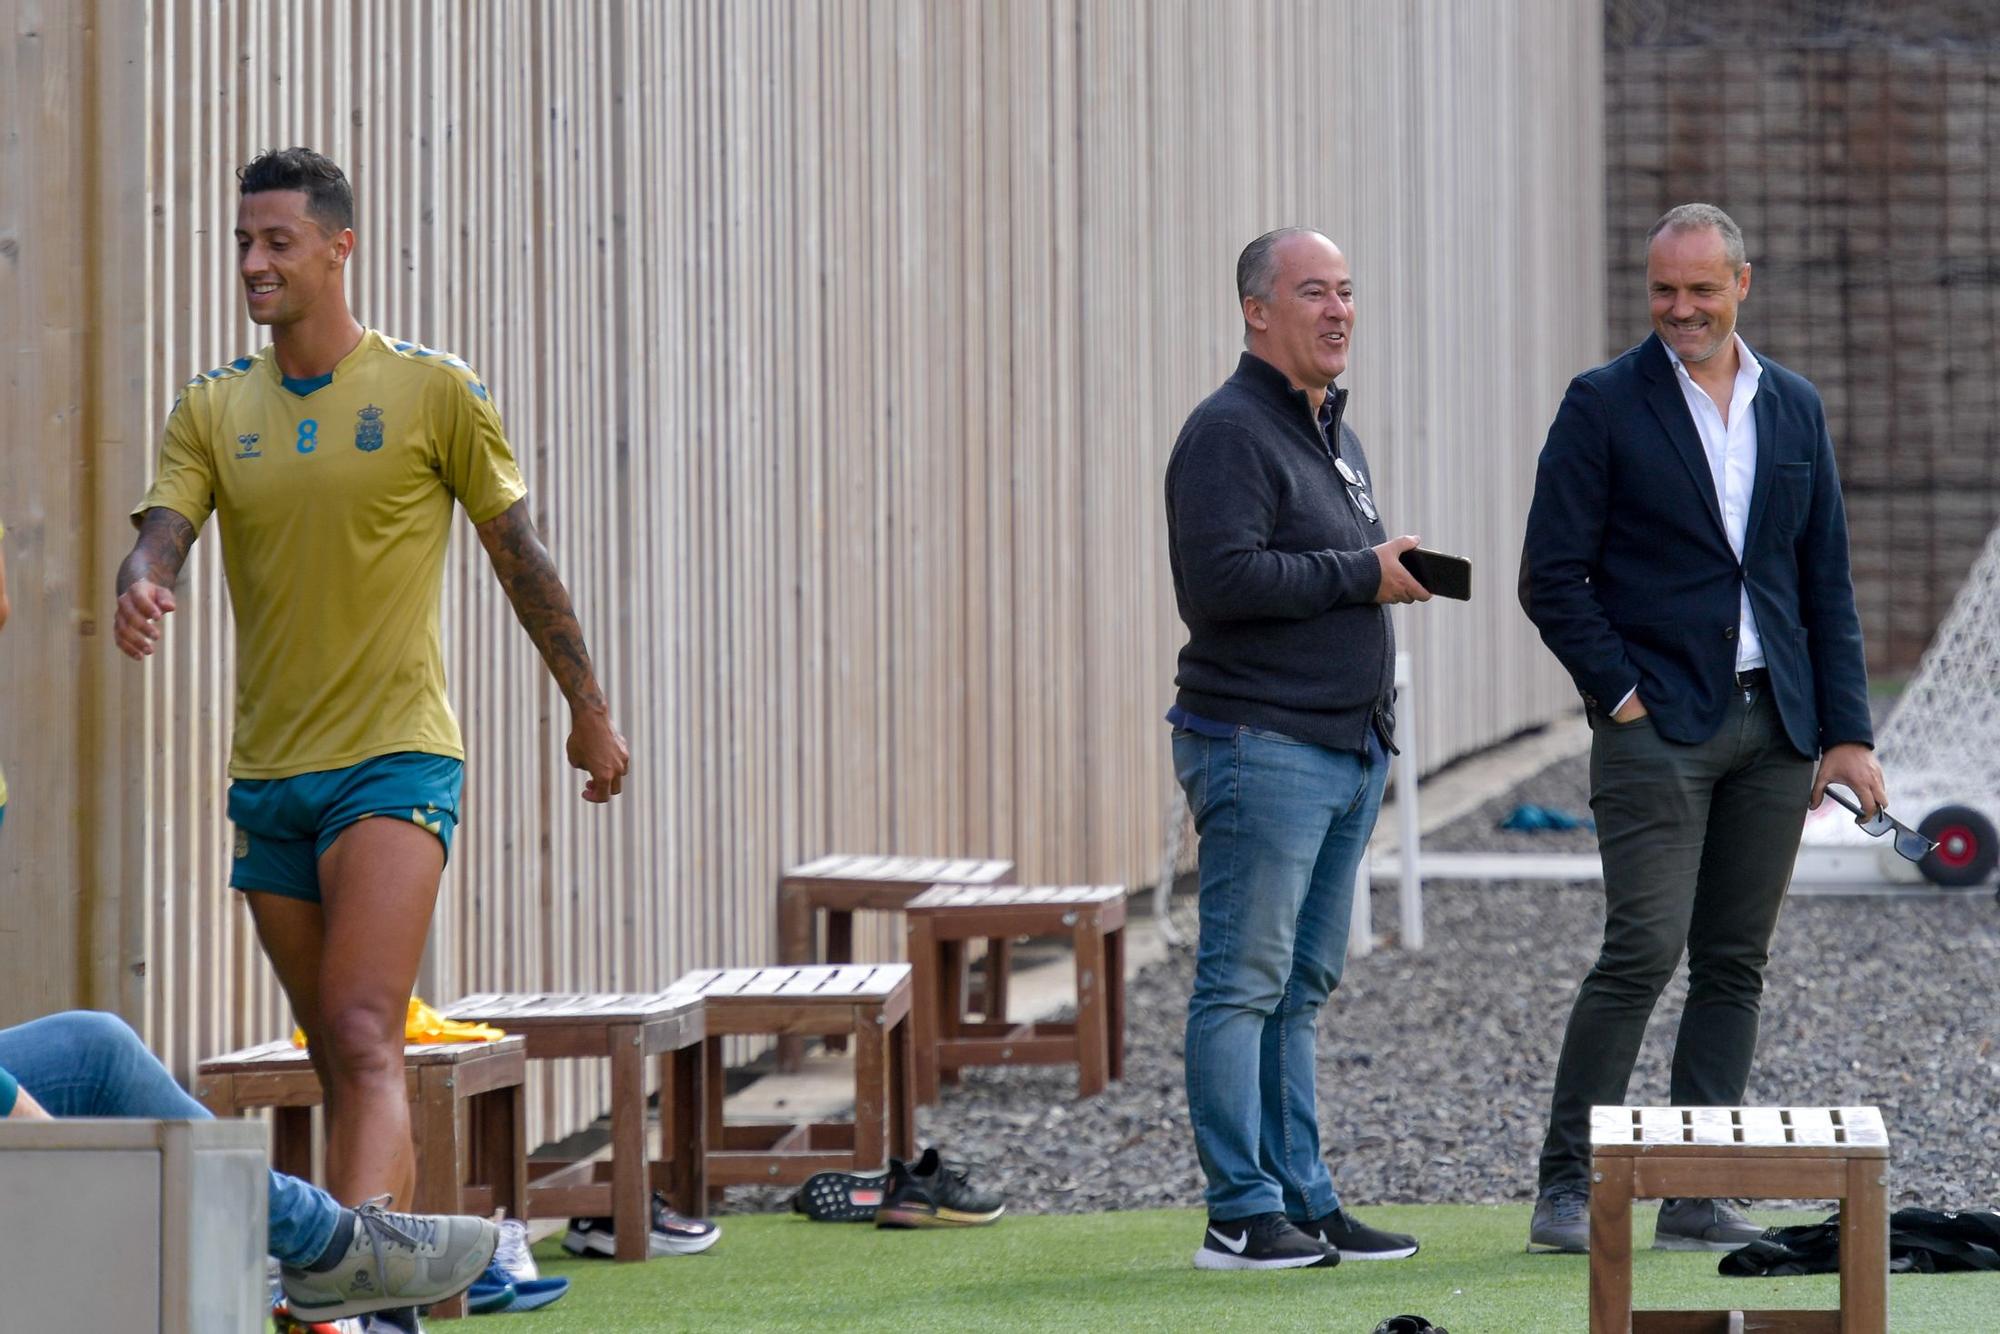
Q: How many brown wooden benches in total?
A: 6